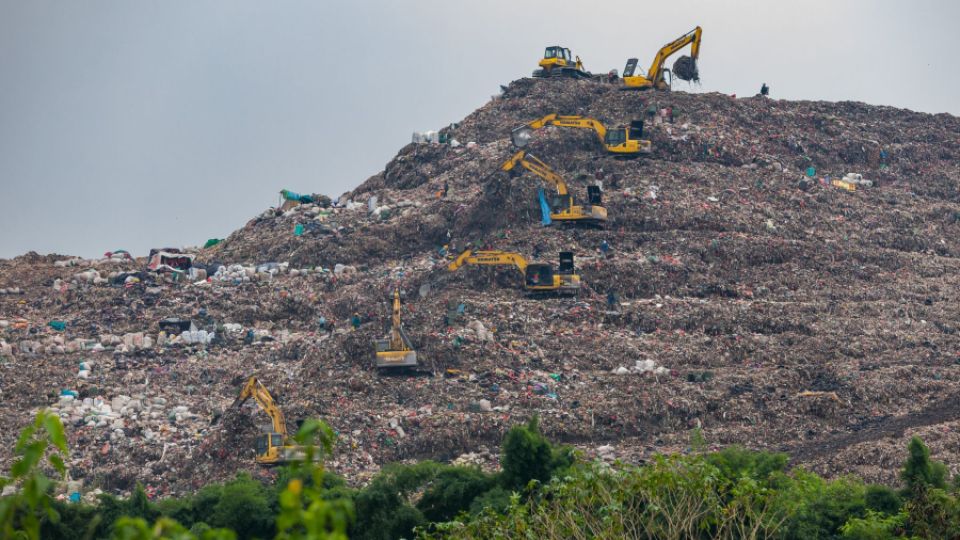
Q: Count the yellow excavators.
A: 6